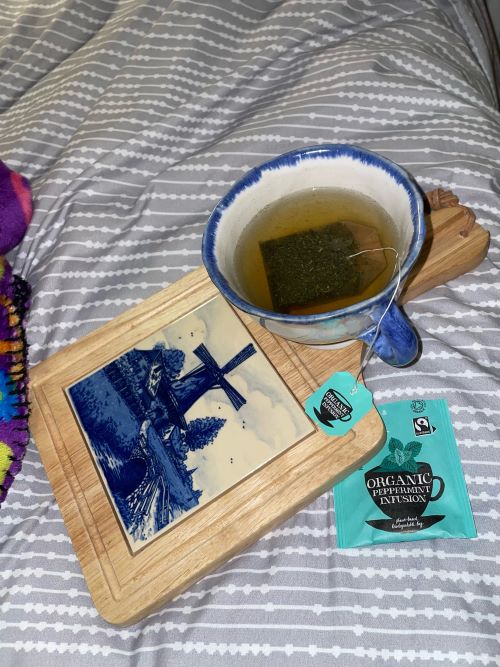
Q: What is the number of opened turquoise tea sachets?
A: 1